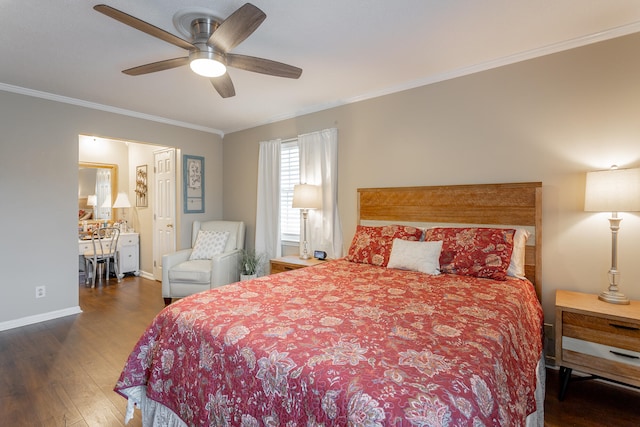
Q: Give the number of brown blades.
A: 5